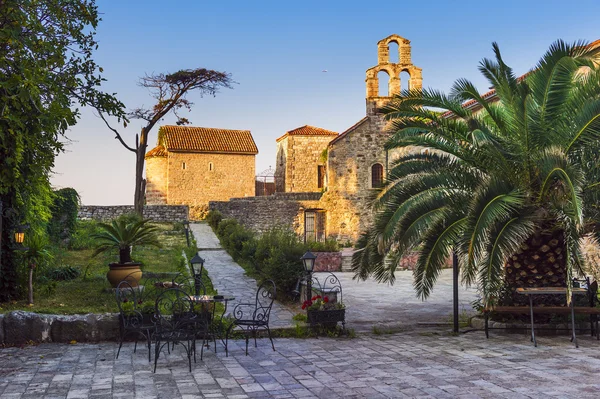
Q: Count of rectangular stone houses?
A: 2